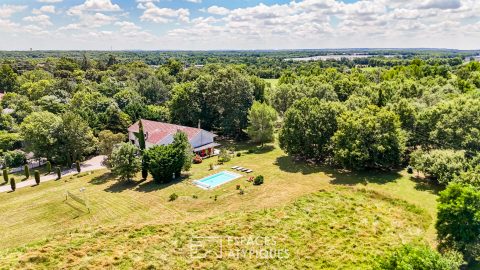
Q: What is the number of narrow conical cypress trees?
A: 8